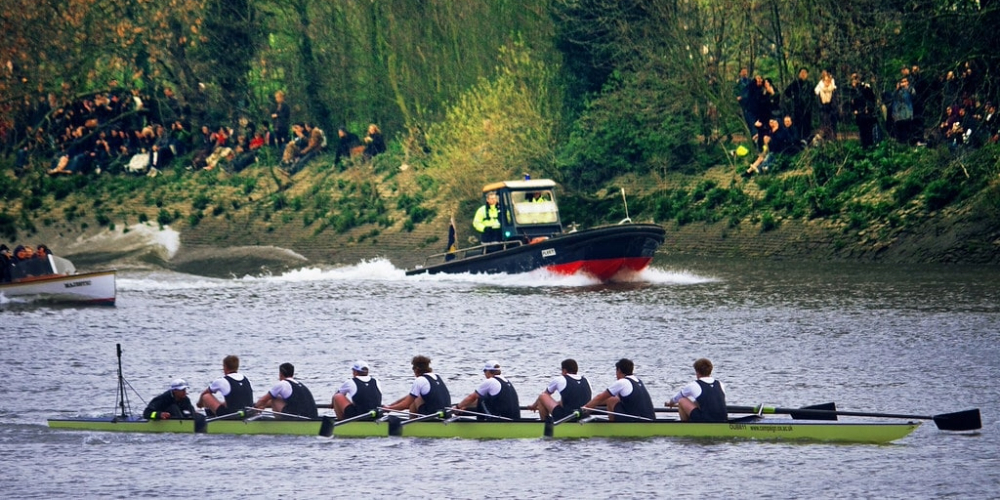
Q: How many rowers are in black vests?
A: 8